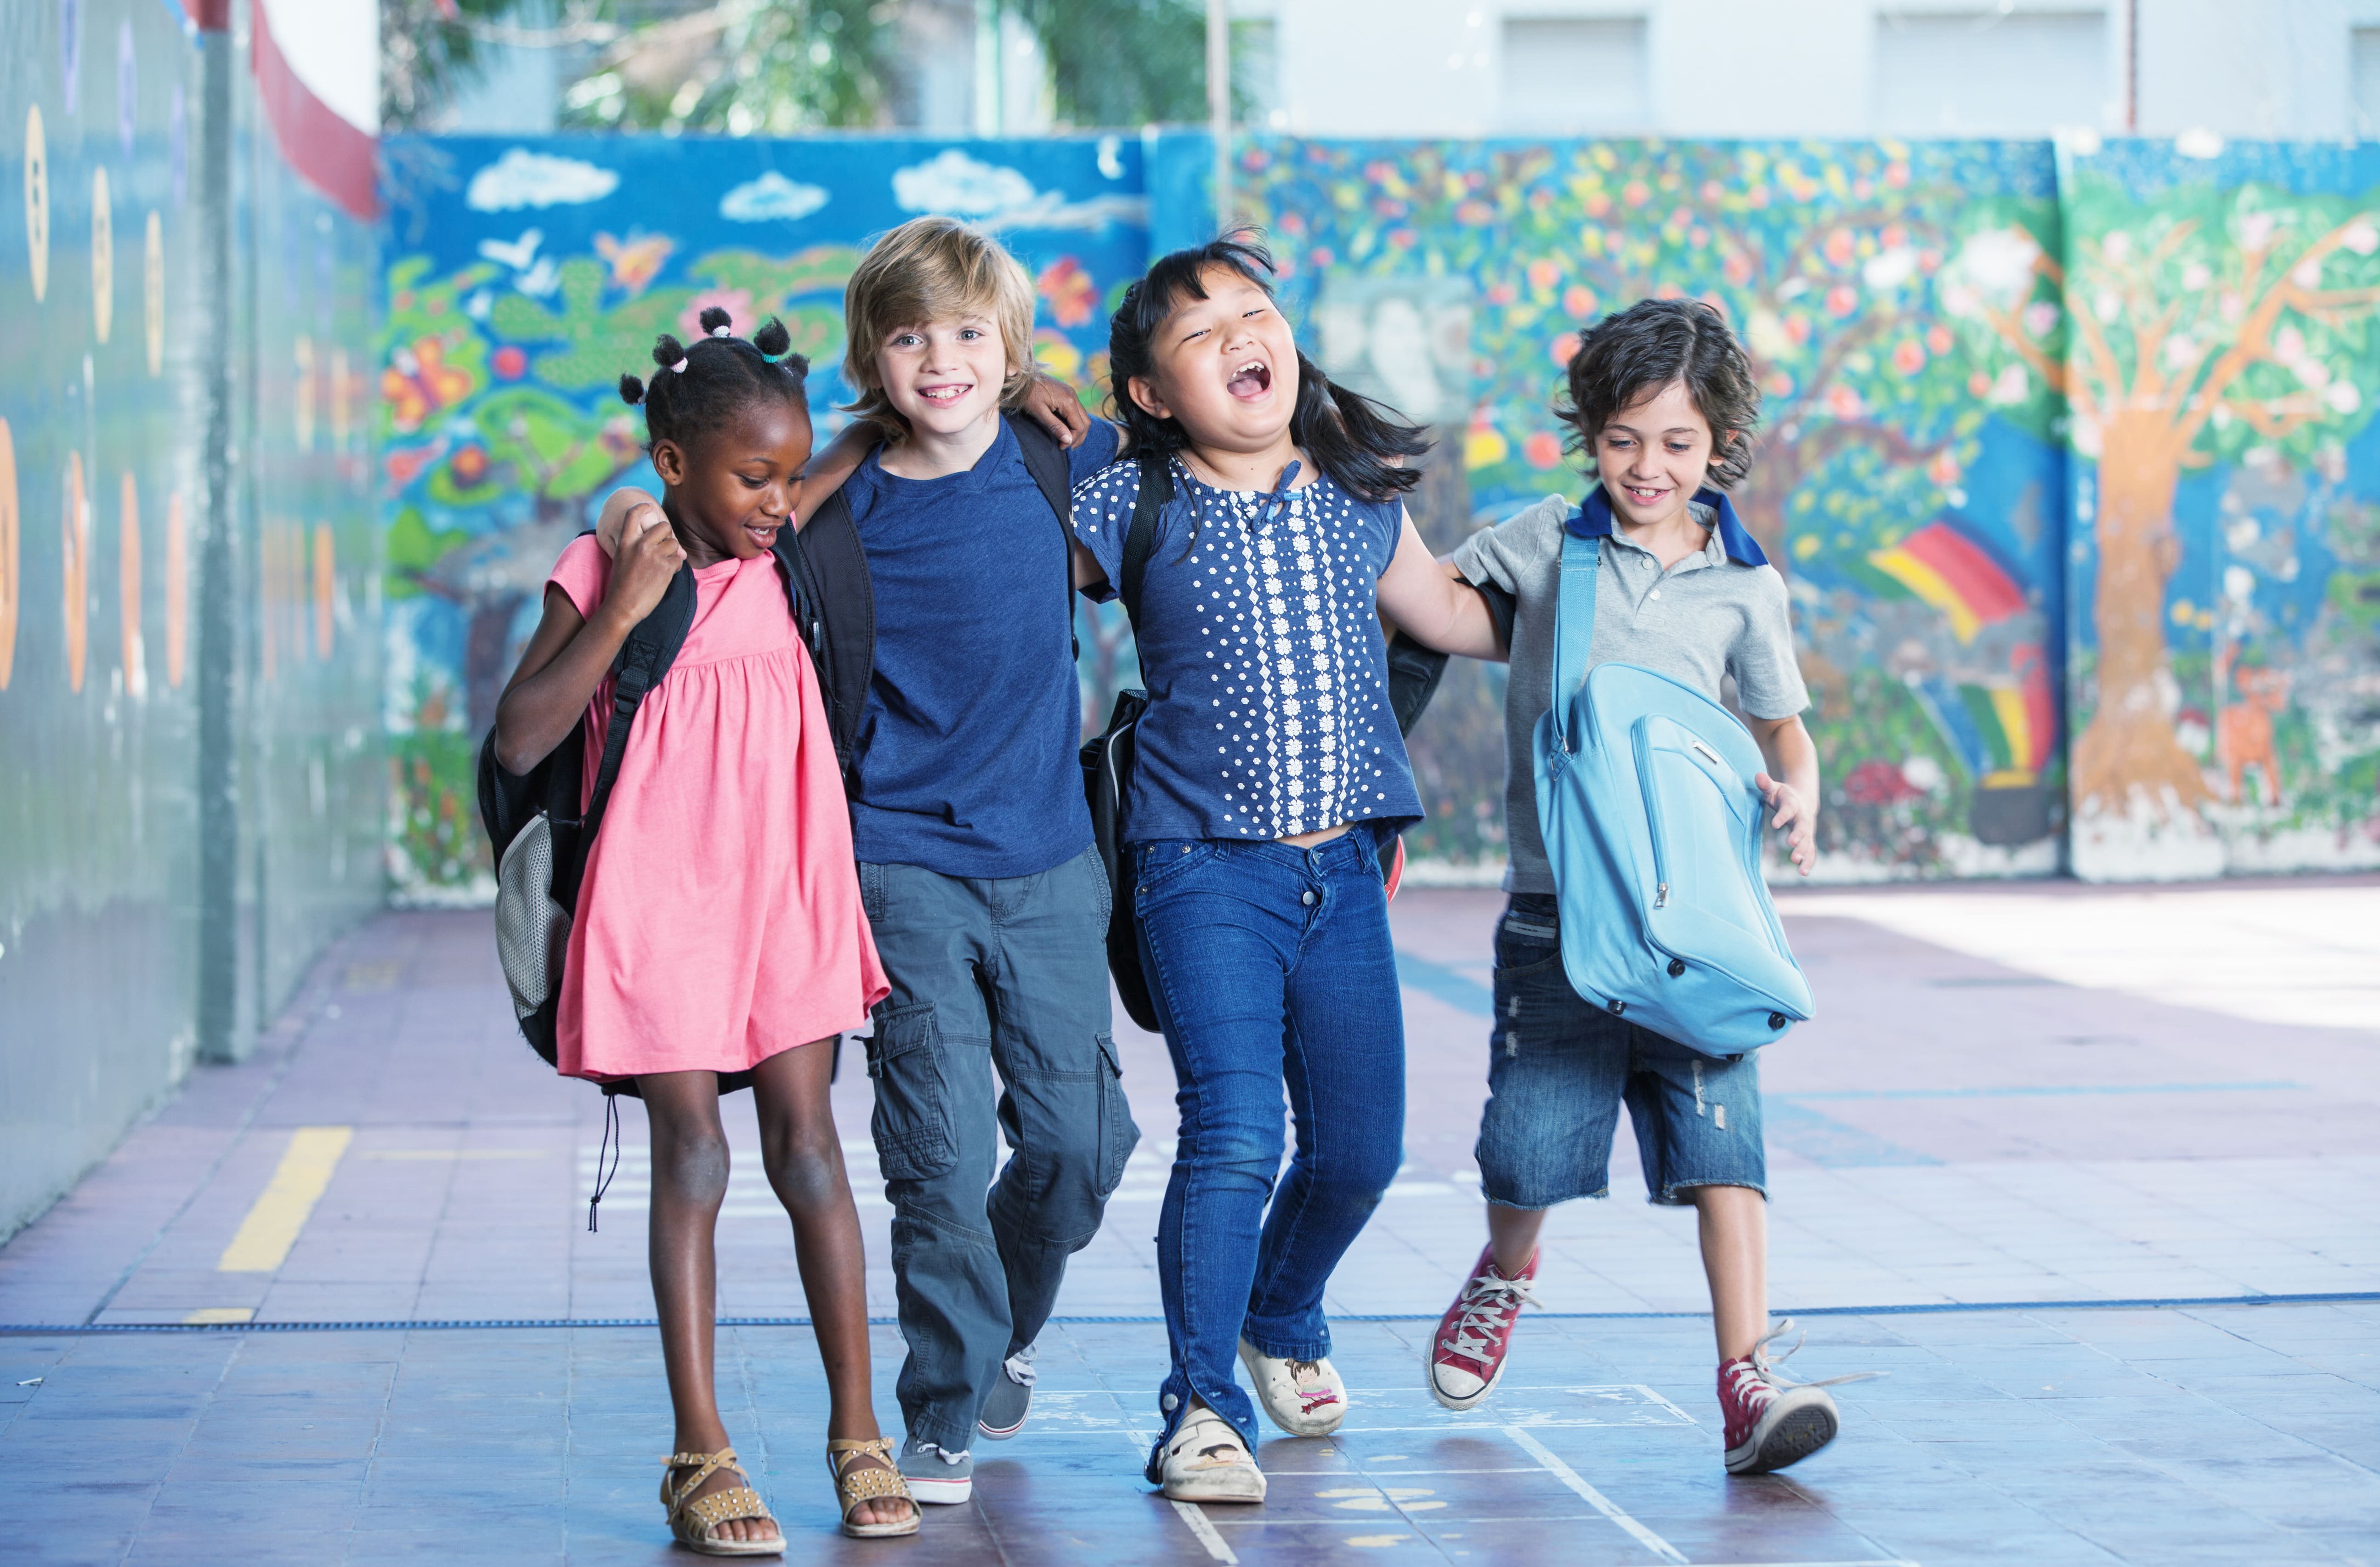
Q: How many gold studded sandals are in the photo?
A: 2